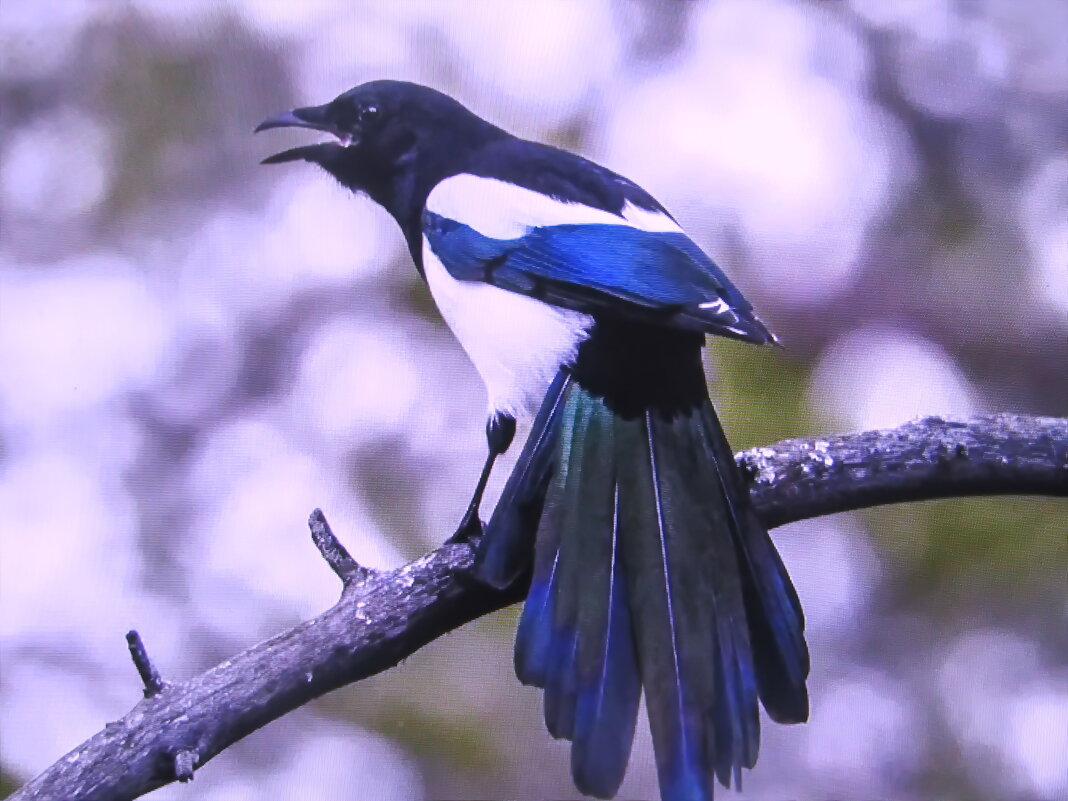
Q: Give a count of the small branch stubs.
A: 3